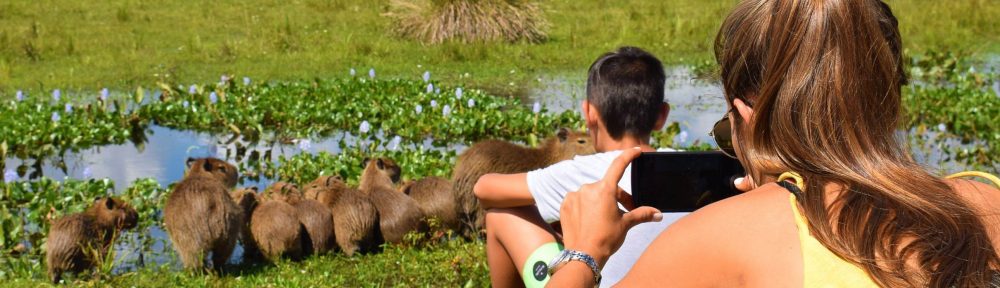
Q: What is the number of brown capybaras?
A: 9